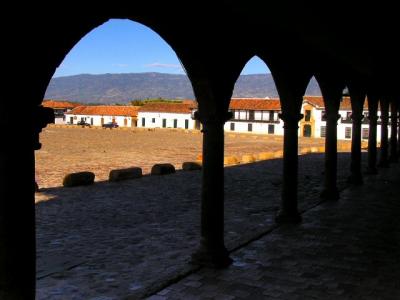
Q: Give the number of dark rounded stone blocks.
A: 4